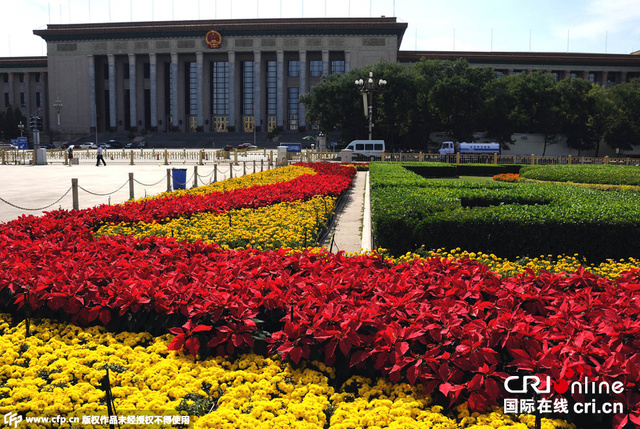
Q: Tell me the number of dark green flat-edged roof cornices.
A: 3